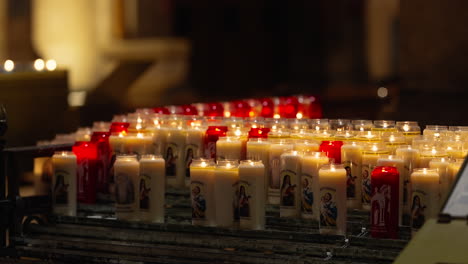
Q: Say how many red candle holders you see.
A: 14